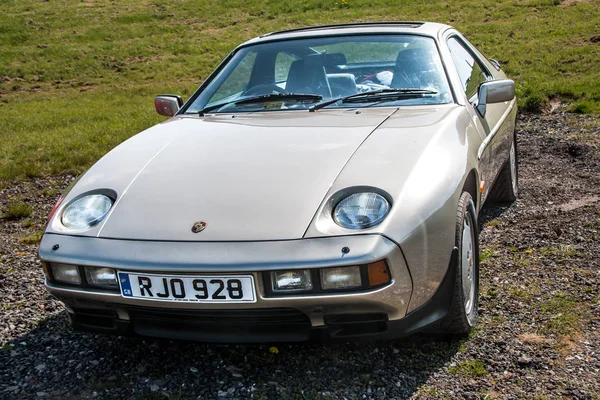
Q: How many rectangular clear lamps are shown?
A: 4